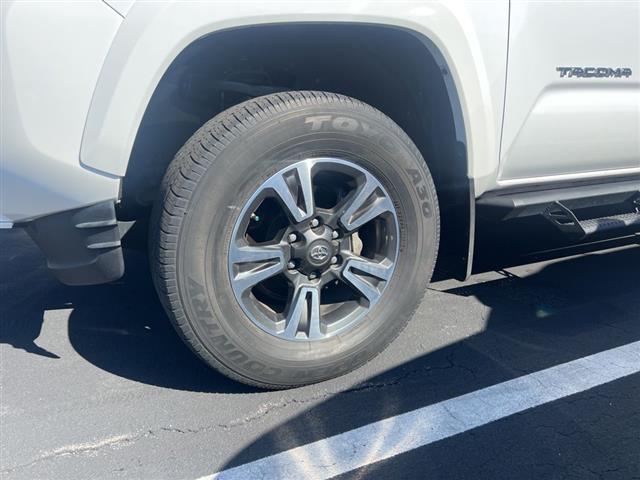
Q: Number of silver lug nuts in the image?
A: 6